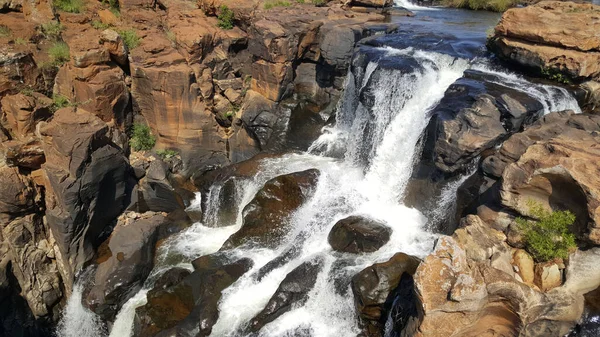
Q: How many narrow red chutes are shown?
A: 0